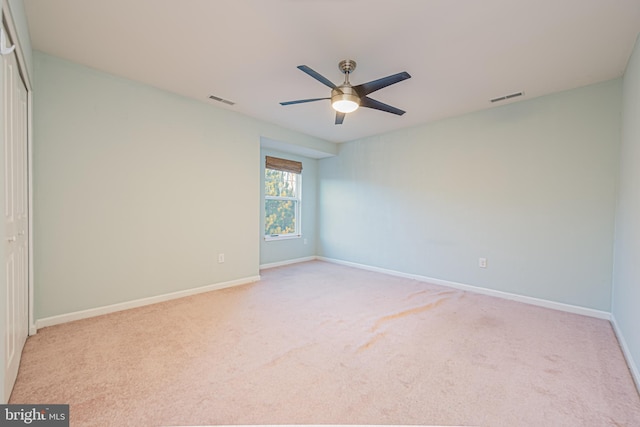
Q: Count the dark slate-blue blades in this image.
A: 5